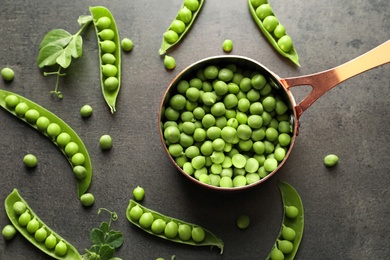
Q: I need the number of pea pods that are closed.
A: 0